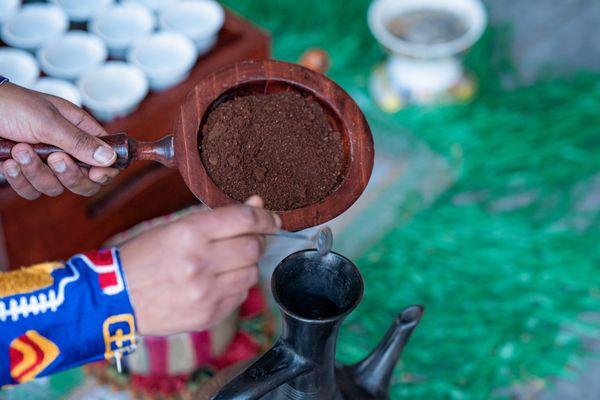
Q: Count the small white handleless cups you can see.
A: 11